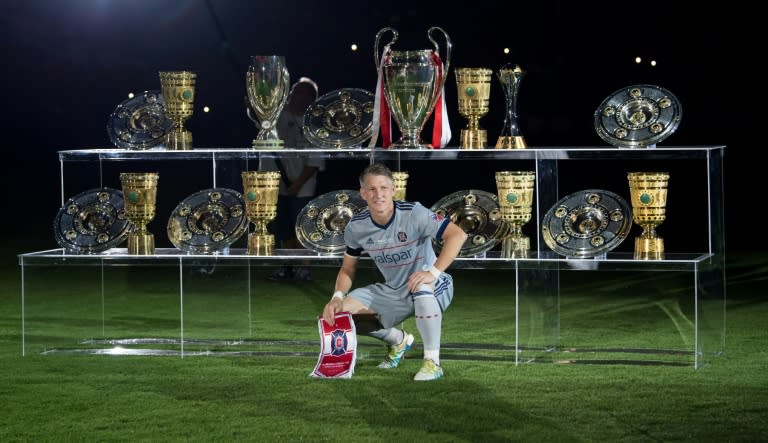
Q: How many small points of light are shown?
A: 6